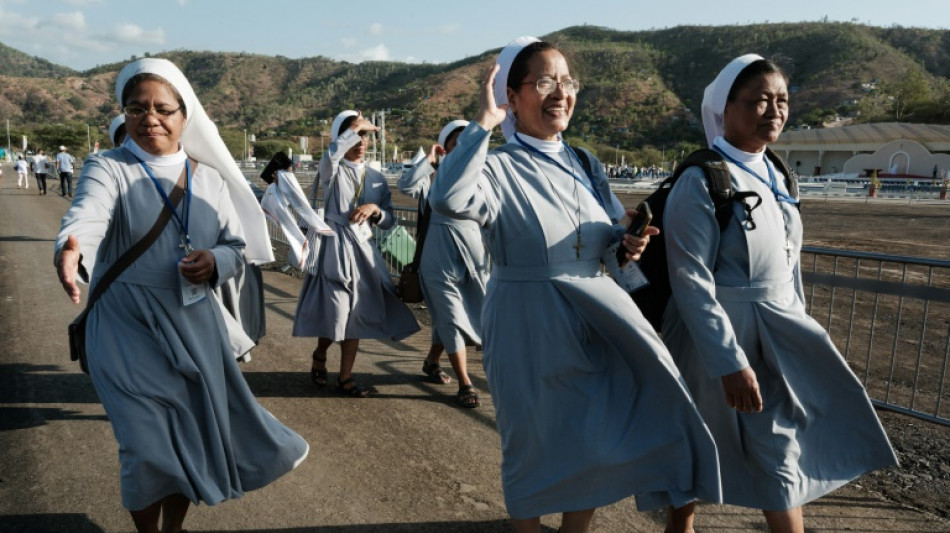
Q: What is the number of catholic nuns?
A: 6